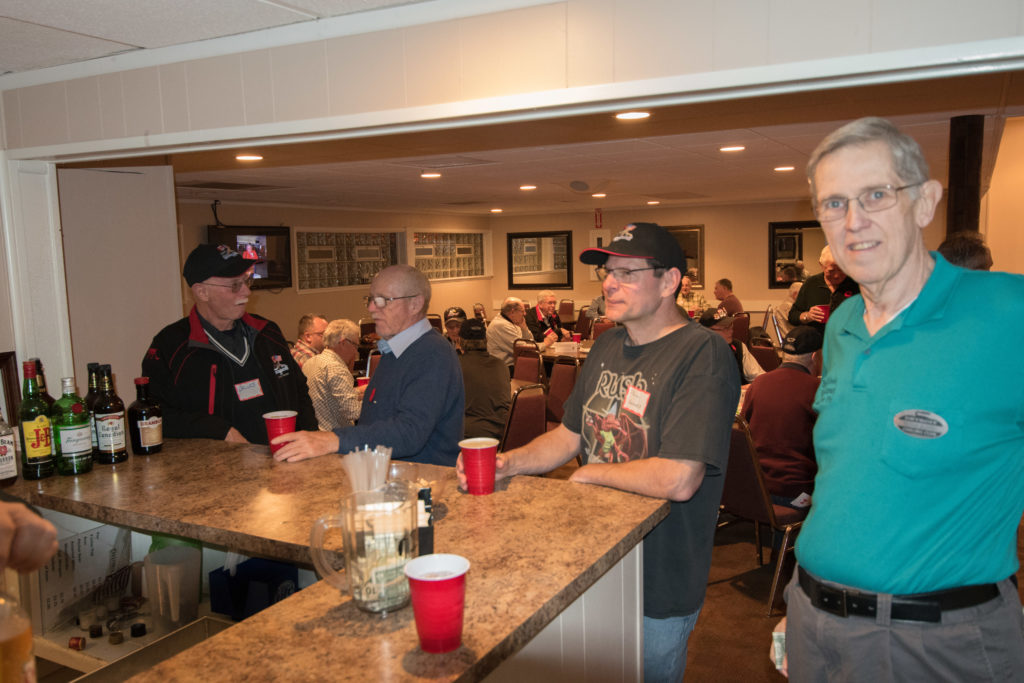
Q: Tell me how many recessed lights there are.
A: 9